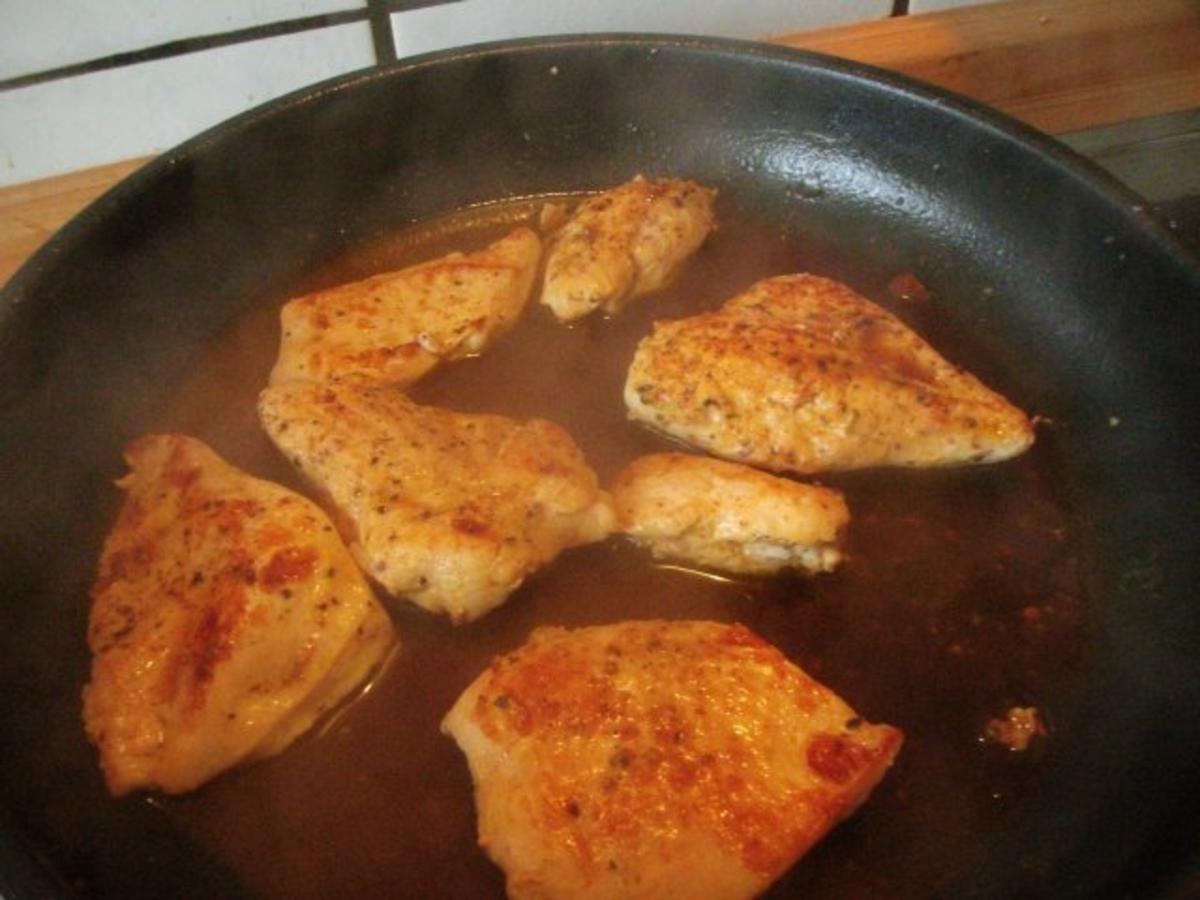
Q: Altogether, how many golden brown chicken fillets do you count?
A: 7